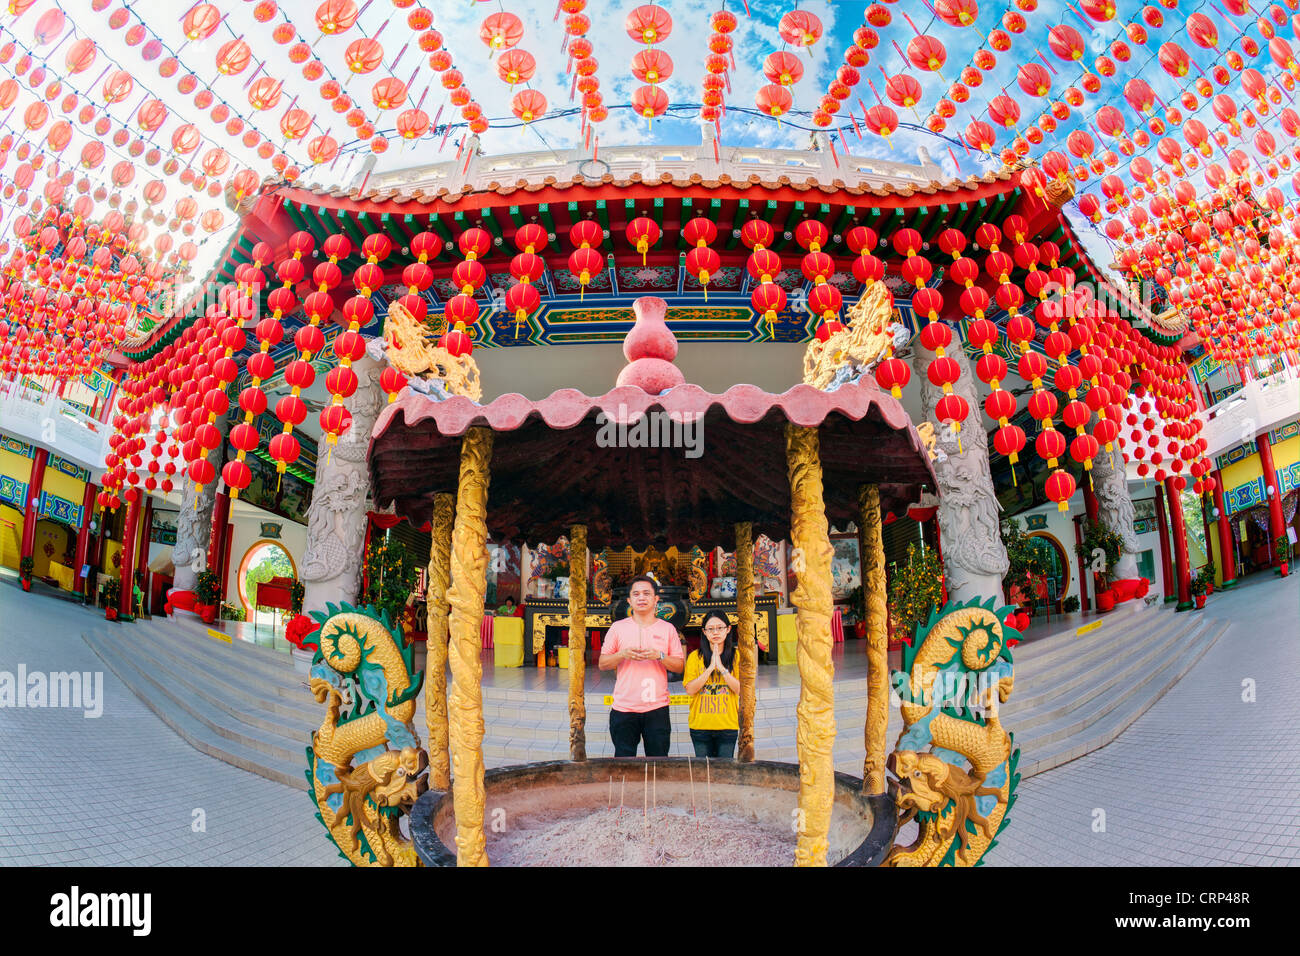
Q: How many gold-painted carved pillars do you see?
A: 6